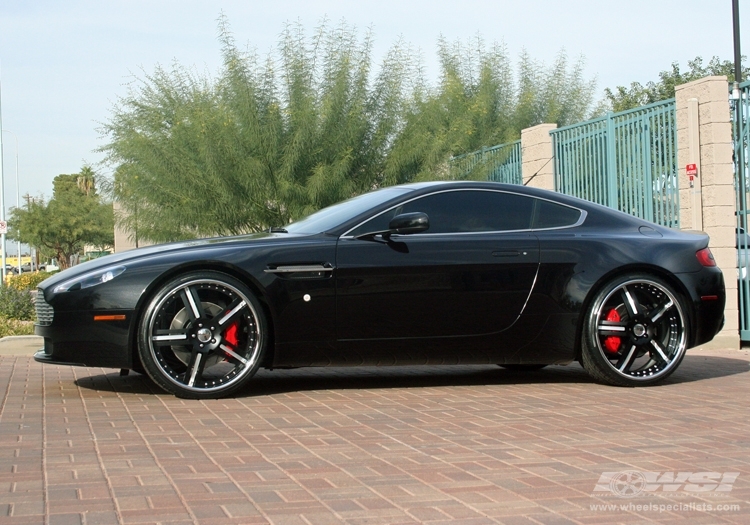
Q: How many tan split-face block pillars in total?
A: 2